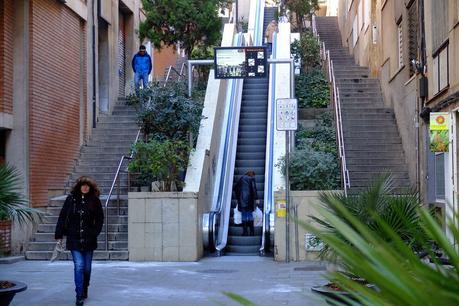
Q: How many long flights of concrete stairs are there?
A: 2